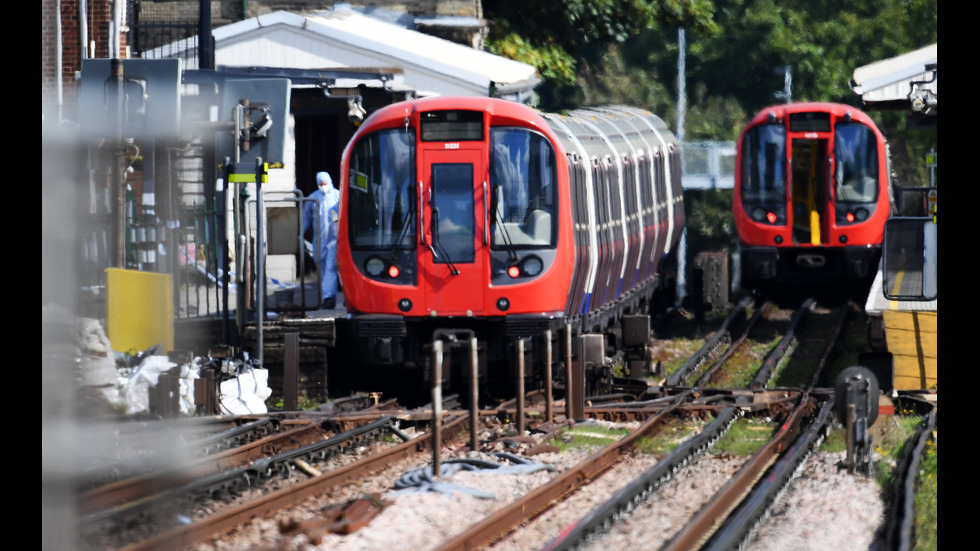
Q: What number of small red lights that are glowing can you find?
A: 4